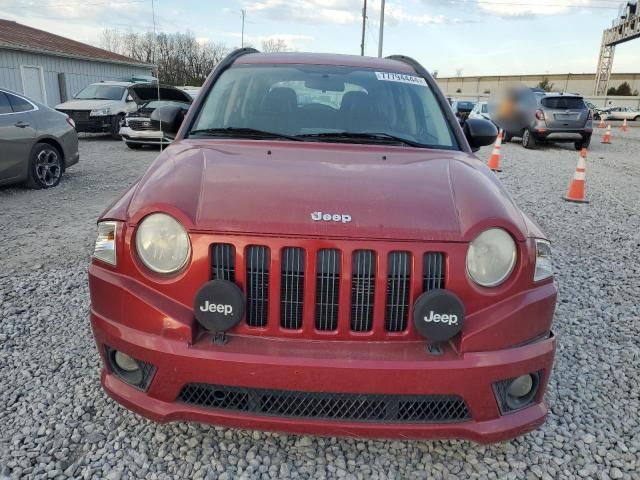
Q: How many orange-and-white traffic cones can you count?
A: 5